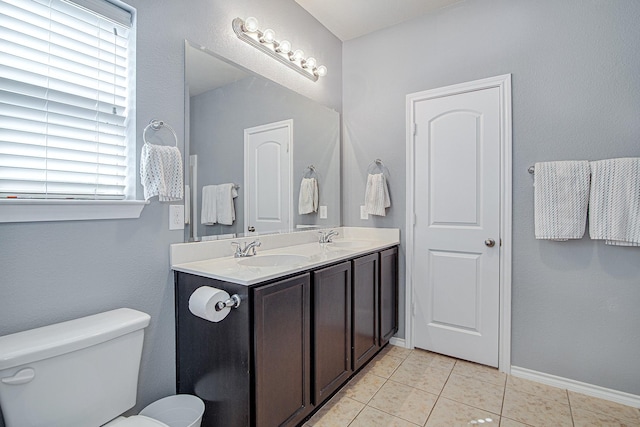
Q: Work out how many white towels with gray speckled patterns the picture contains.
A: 4